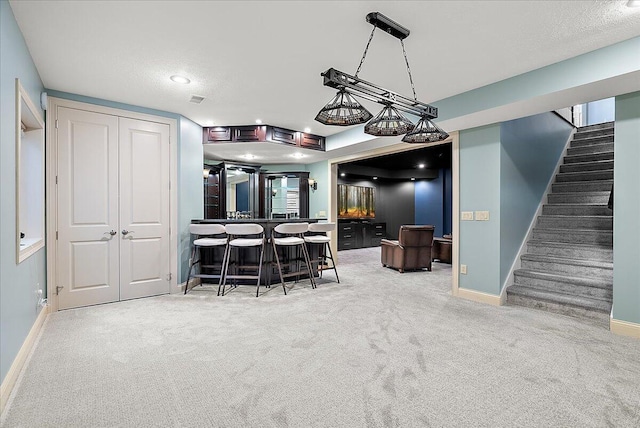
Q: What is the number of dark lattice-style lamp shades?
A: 3